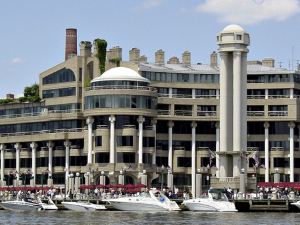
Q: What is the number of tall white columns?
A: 14